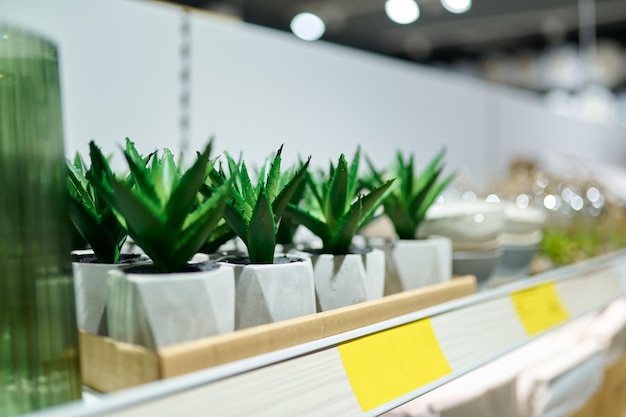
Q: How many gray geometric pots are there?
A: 5